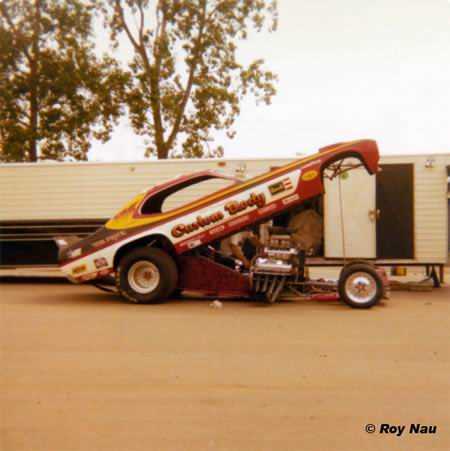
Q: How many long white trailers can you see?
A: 1